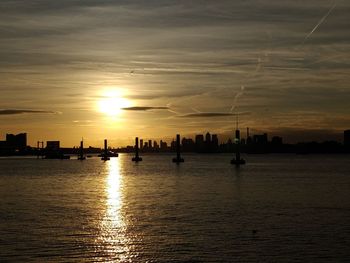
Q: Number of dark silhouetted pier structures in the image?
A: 5